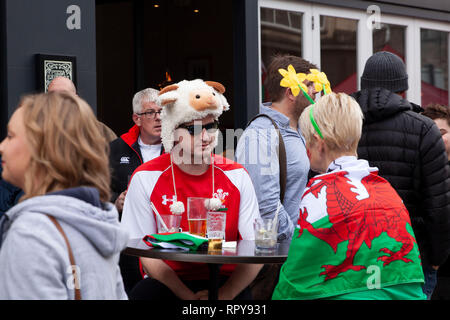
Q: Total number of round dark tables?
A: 1